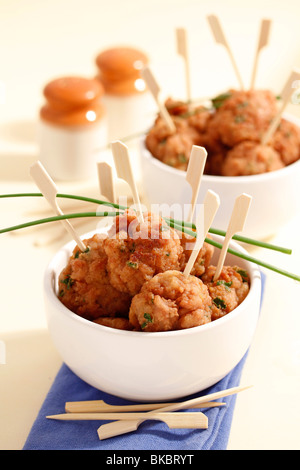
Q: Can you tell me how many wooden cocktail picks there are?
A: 14